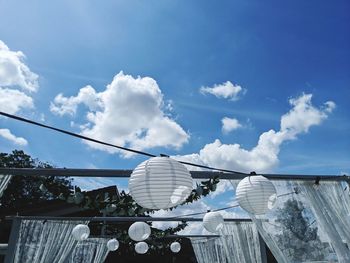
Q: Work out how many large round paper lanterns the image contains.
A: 2